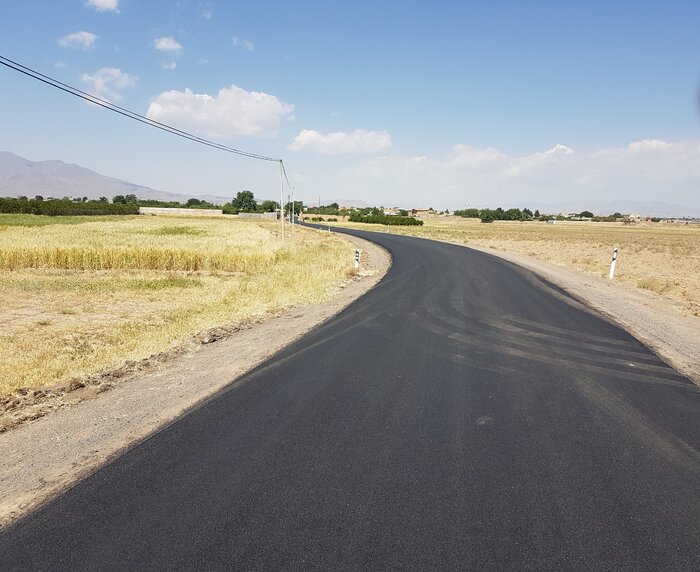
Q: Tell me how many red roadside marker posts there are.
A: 0